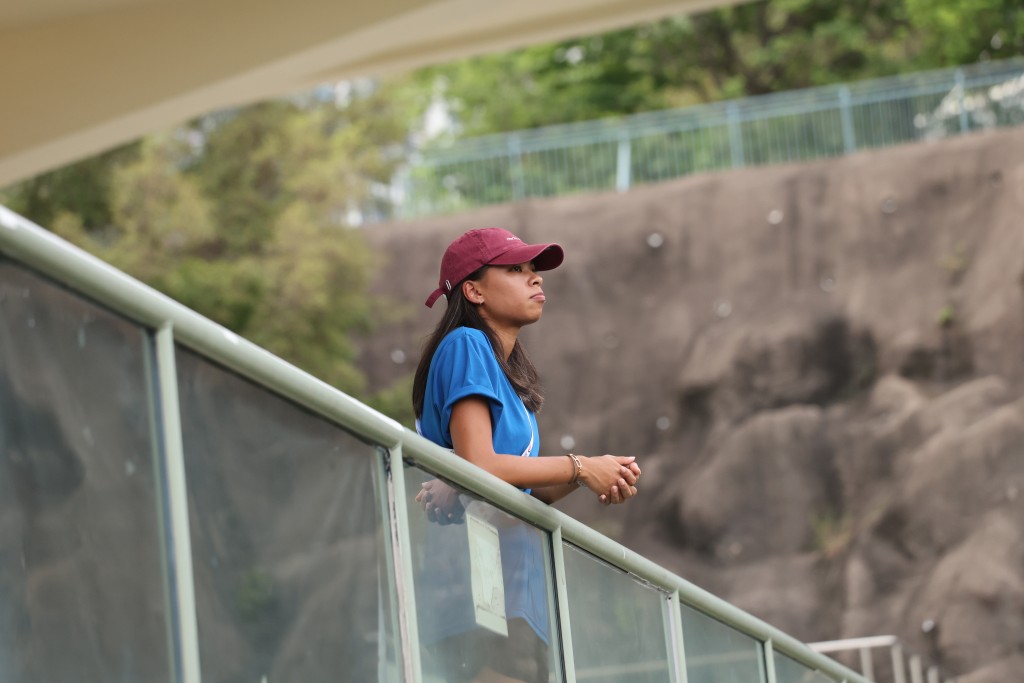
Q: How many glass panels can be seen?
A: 6